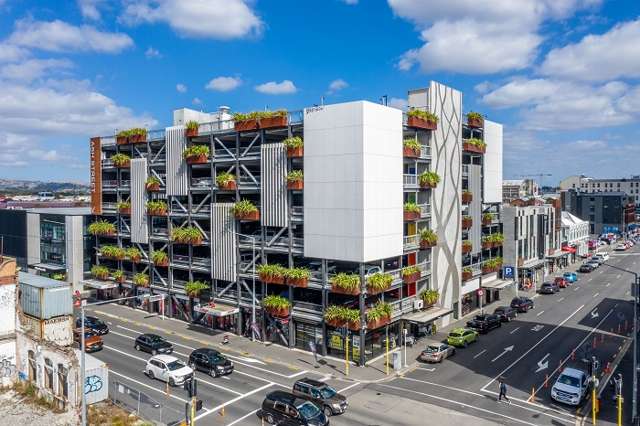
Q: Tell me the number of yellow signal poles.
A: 5